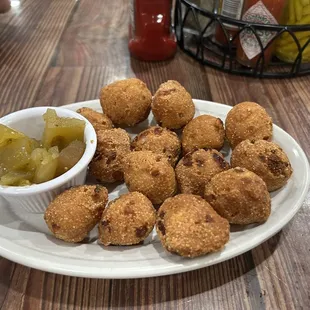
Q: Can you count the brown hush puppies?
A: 14